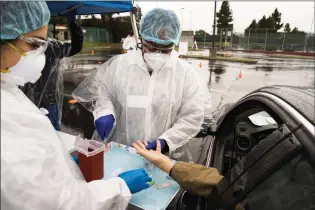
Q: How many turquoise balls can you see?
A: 0